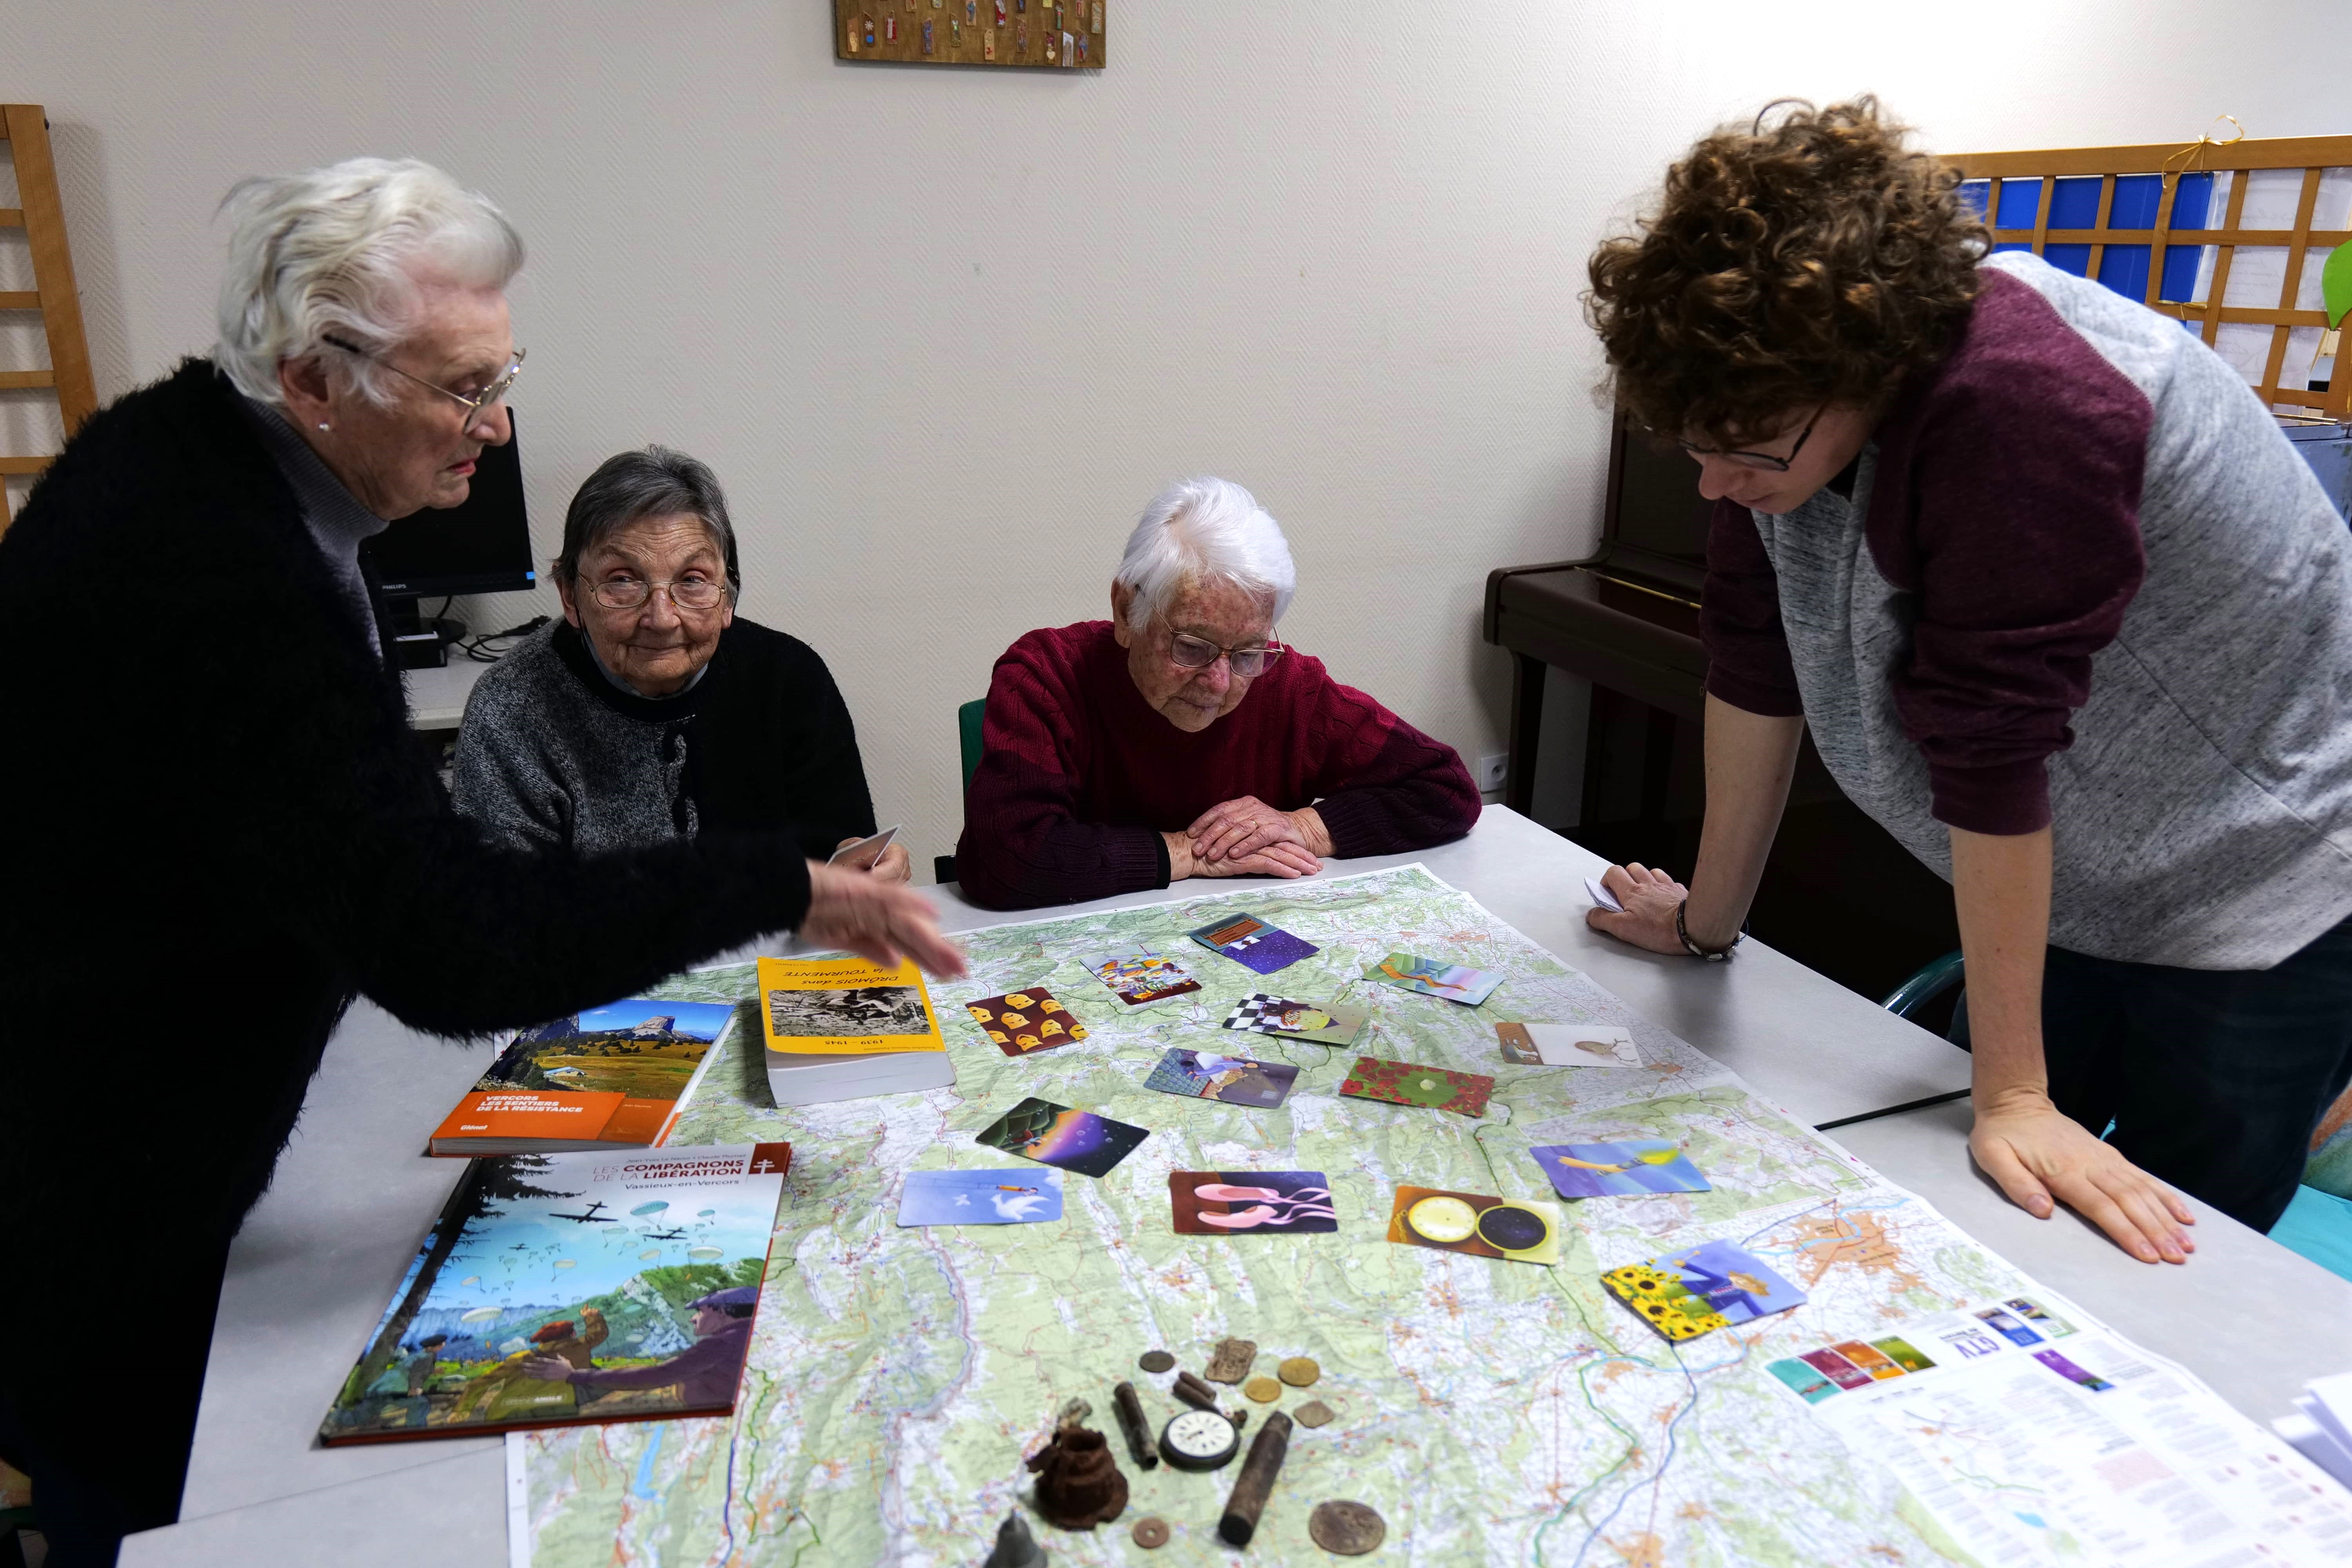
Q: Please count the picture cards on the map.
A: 14